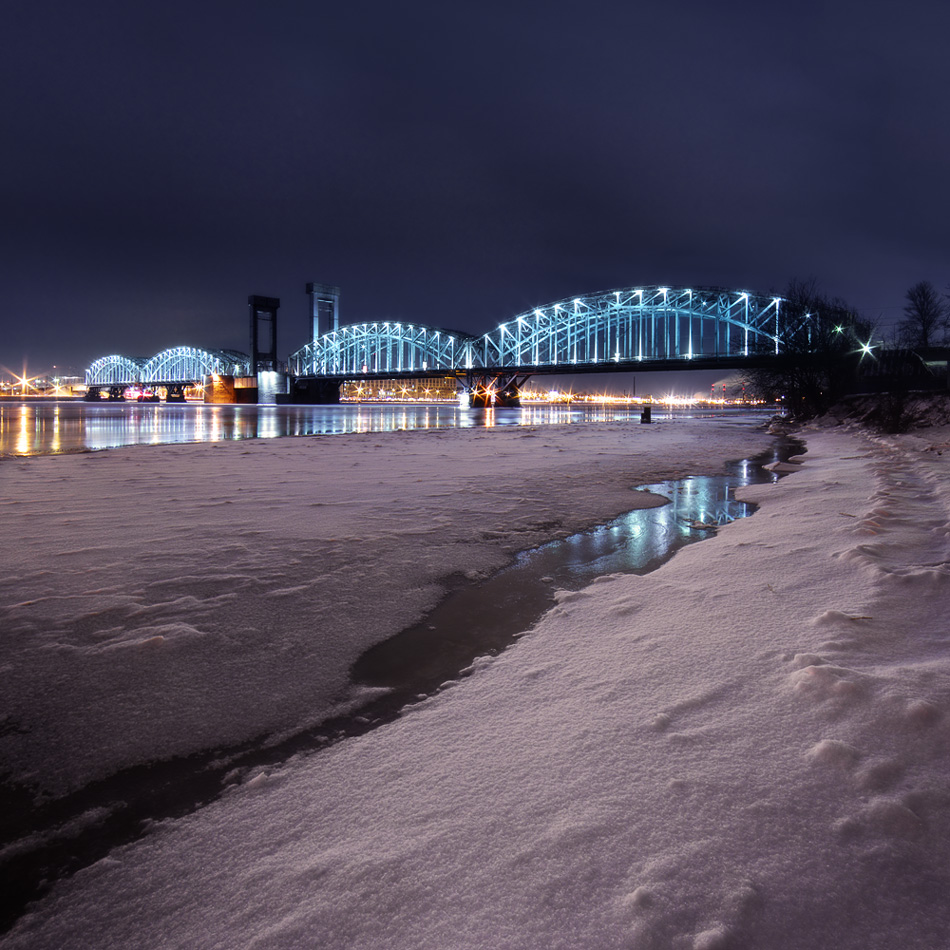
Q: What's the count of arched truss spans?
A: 4